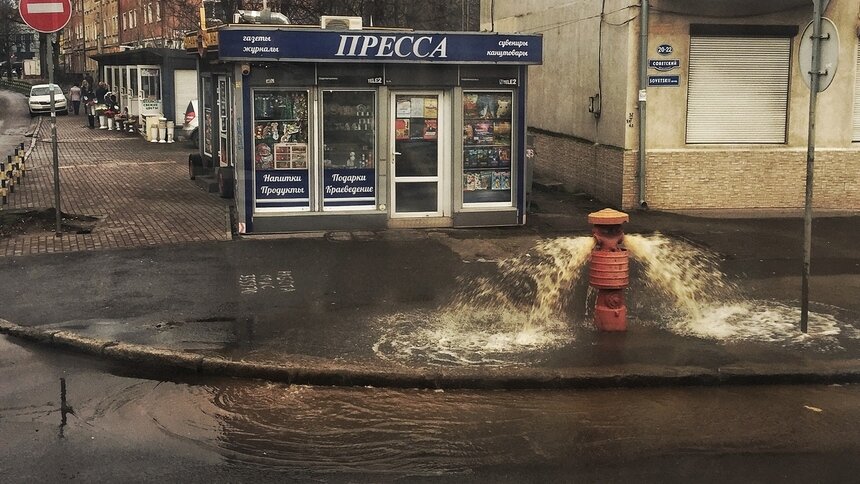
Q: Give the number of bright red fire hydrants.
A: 1